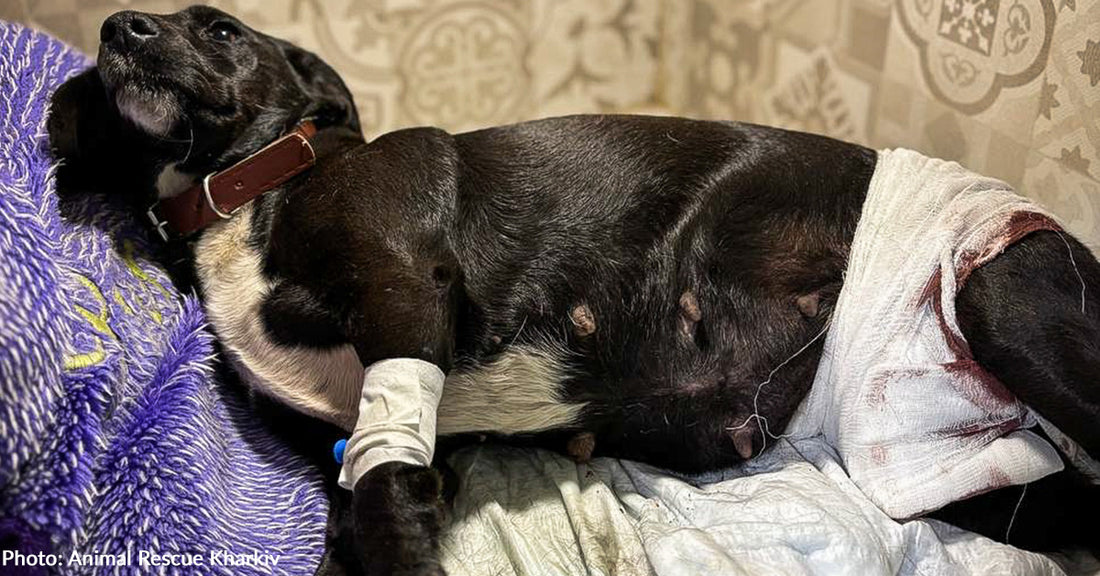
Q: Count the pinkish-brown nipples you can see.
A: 5